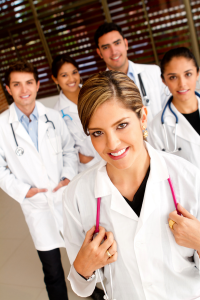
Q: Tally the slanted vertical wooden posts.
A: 4